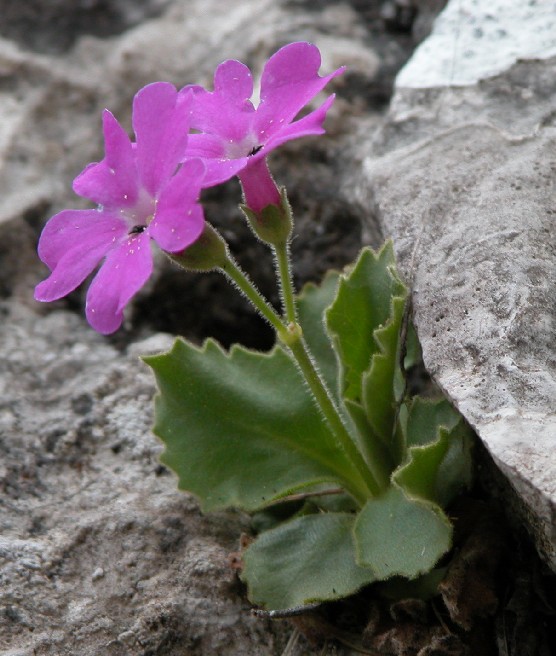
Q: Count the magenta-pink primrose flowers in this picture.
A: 2